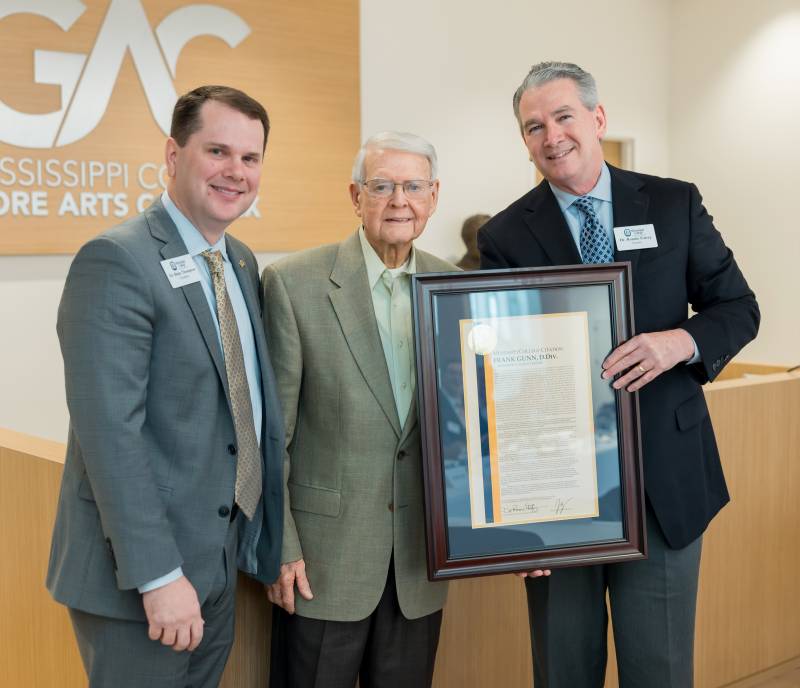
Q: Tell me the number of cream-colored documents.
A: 1